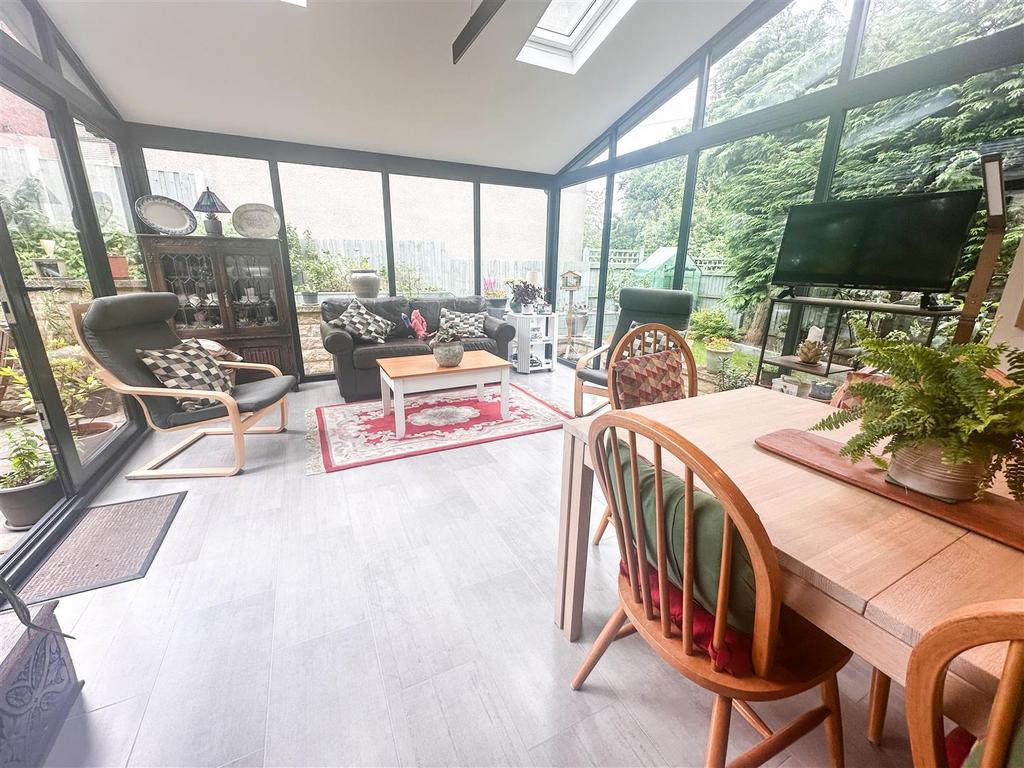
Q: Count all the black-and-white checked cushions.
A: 4